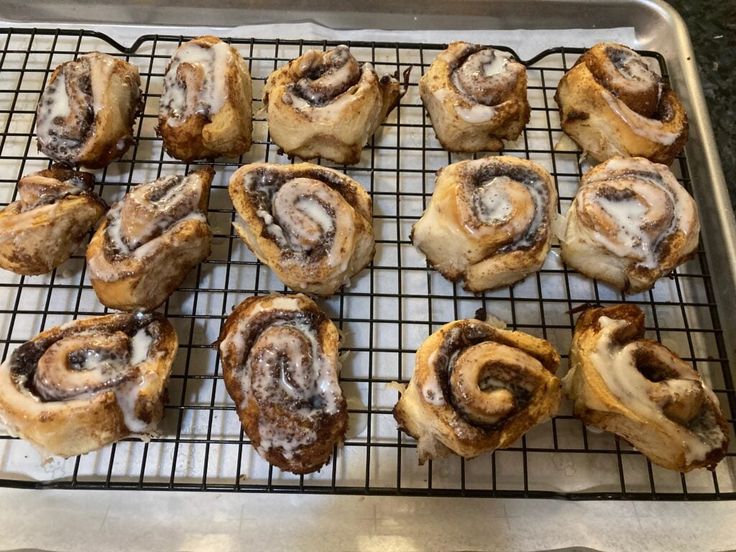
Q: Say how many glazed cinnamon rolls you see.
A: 14